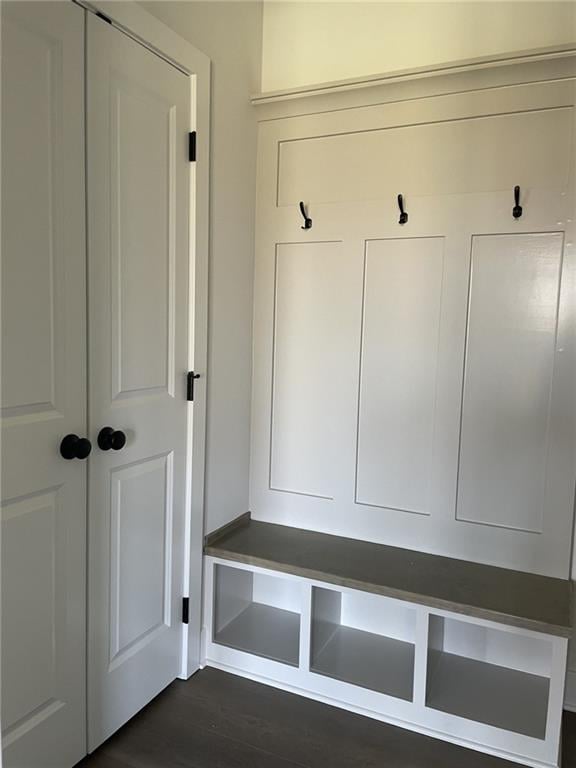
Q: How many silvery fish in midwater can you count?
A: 0